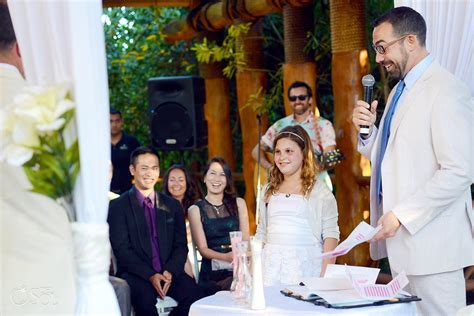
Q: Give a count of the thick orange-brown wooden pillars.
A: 4